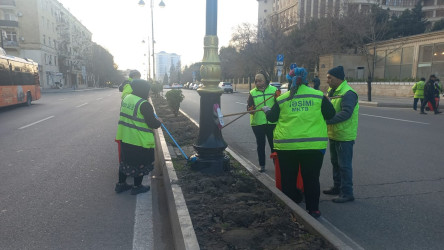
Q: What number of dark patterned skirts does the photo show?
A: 1